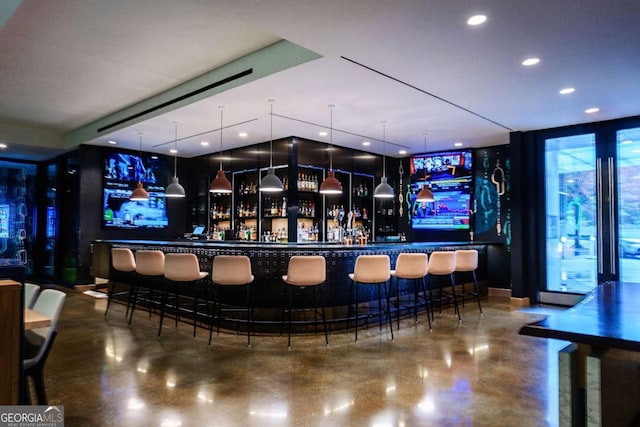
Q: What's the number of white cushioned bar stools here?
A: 9